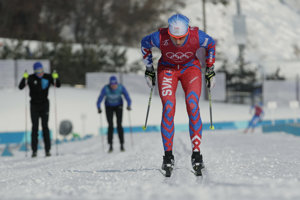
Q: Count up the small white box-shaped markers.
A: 2